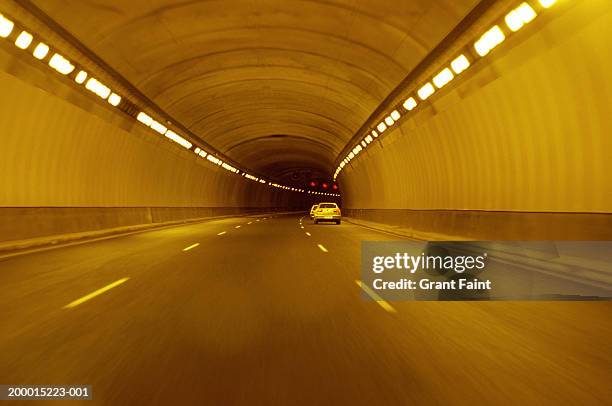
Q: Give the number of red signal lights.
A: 3